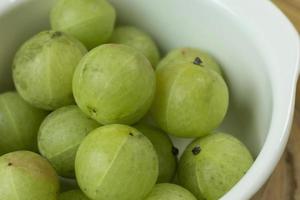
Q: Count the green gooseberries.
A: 14